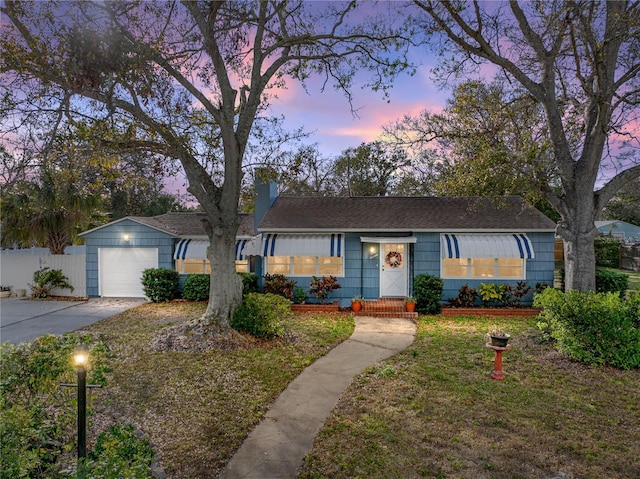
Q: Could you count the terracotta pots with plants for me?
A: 2